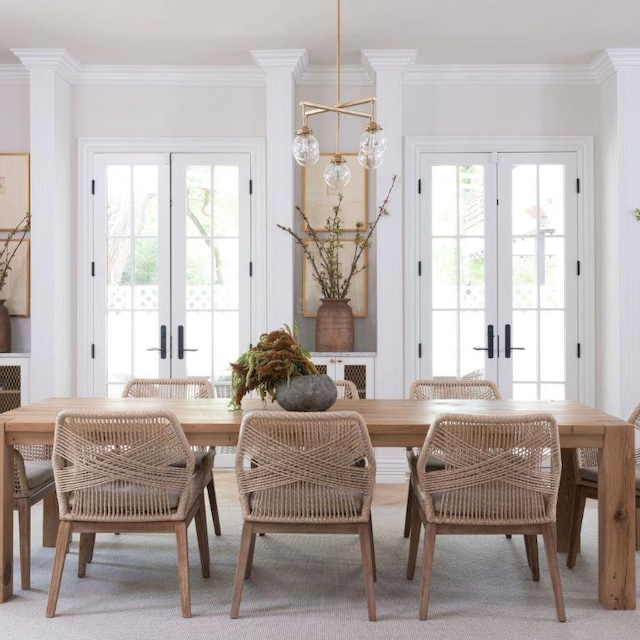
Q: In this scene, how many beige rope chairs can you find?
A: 8